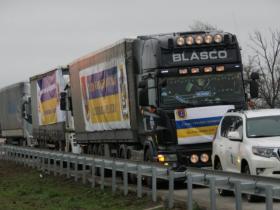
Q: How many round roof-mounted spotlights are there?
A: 5